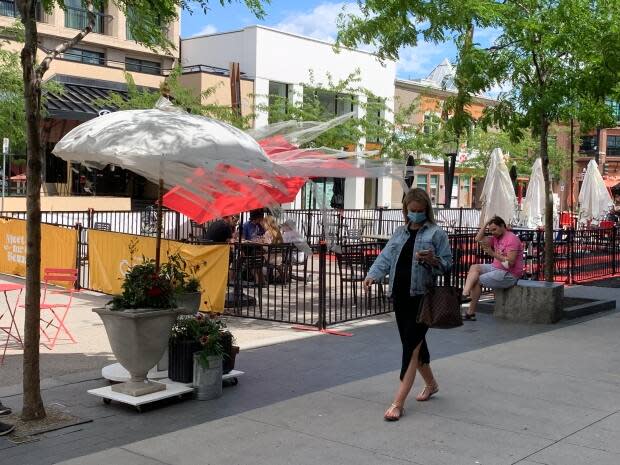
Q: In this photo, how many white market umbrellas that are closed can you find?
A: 3